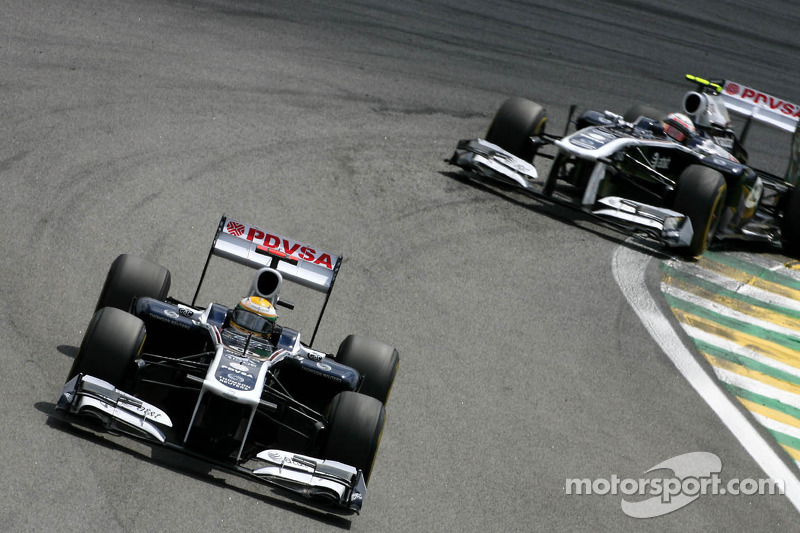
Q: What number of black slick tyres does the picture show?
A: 8